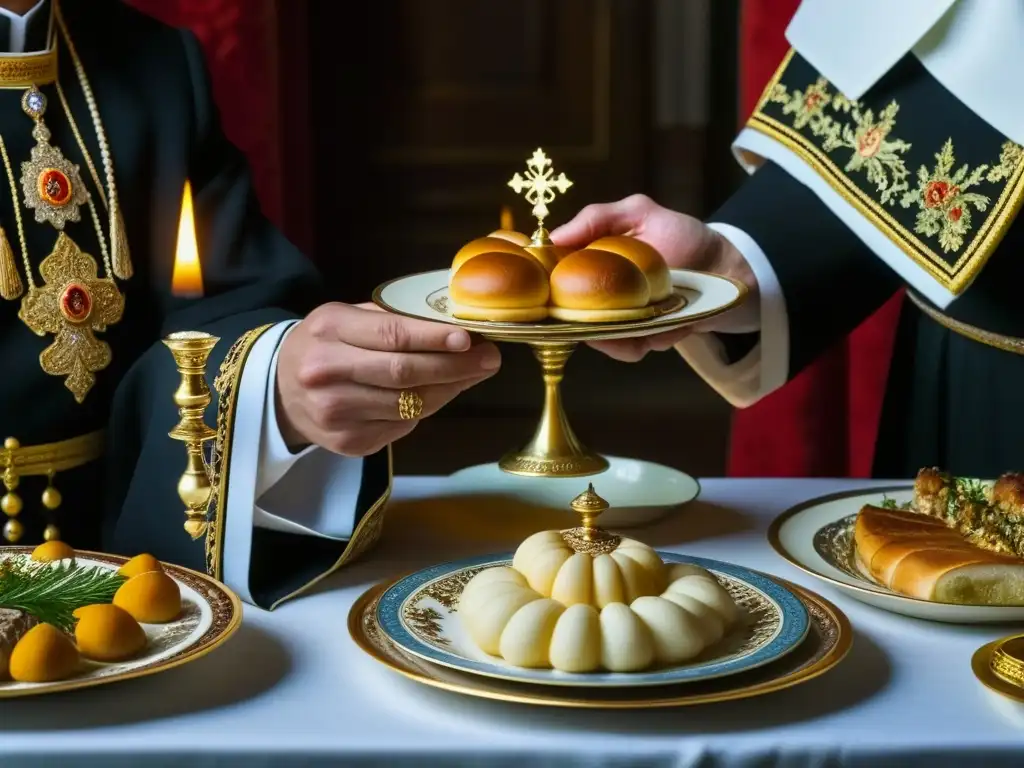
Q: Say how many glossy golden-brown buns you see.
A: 5